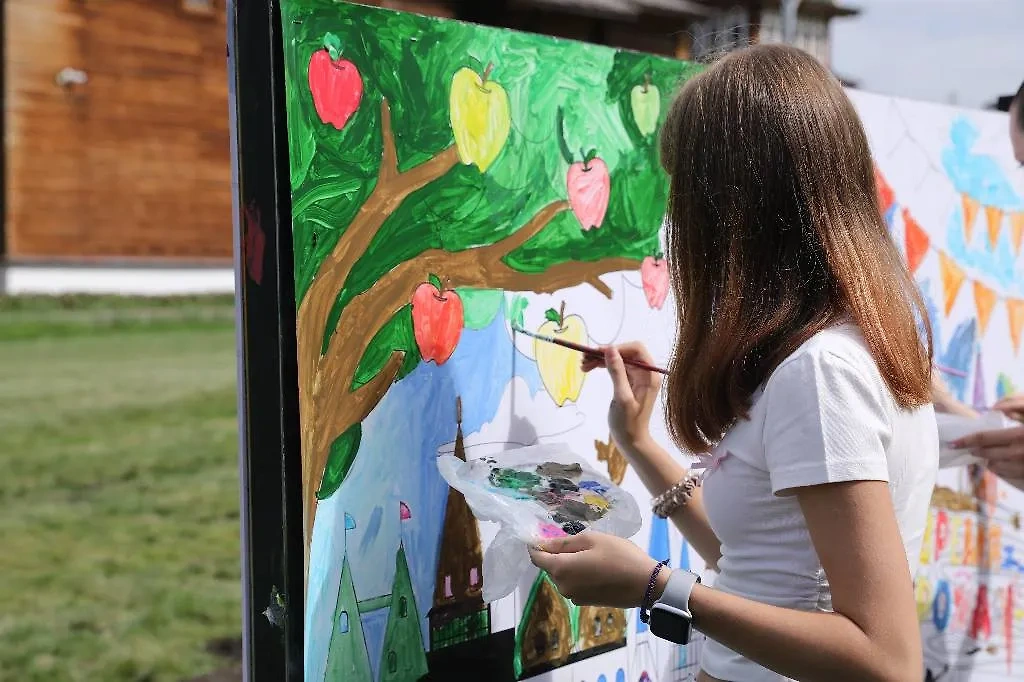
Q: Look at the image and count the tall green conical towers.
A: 2